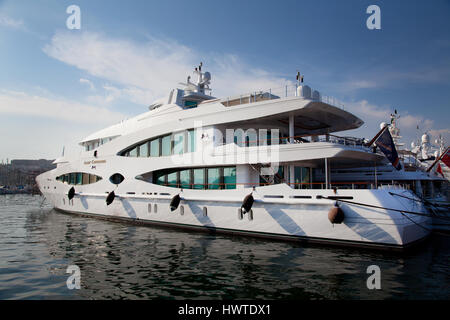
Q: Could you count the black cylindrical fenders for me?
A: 4